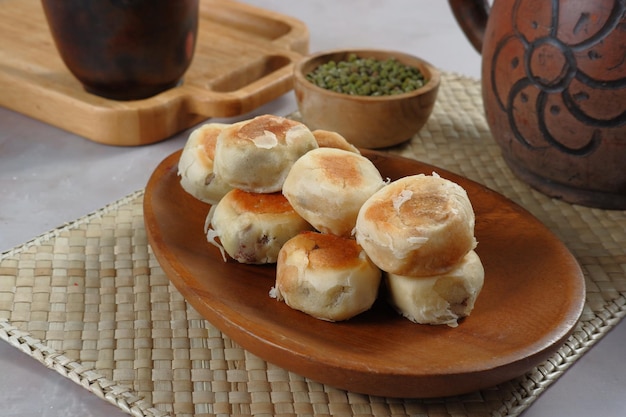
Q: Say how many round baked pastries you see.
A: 8